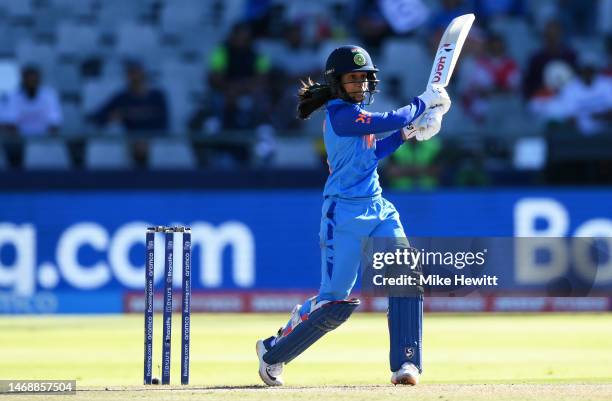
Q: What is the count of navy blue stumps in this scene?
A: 3